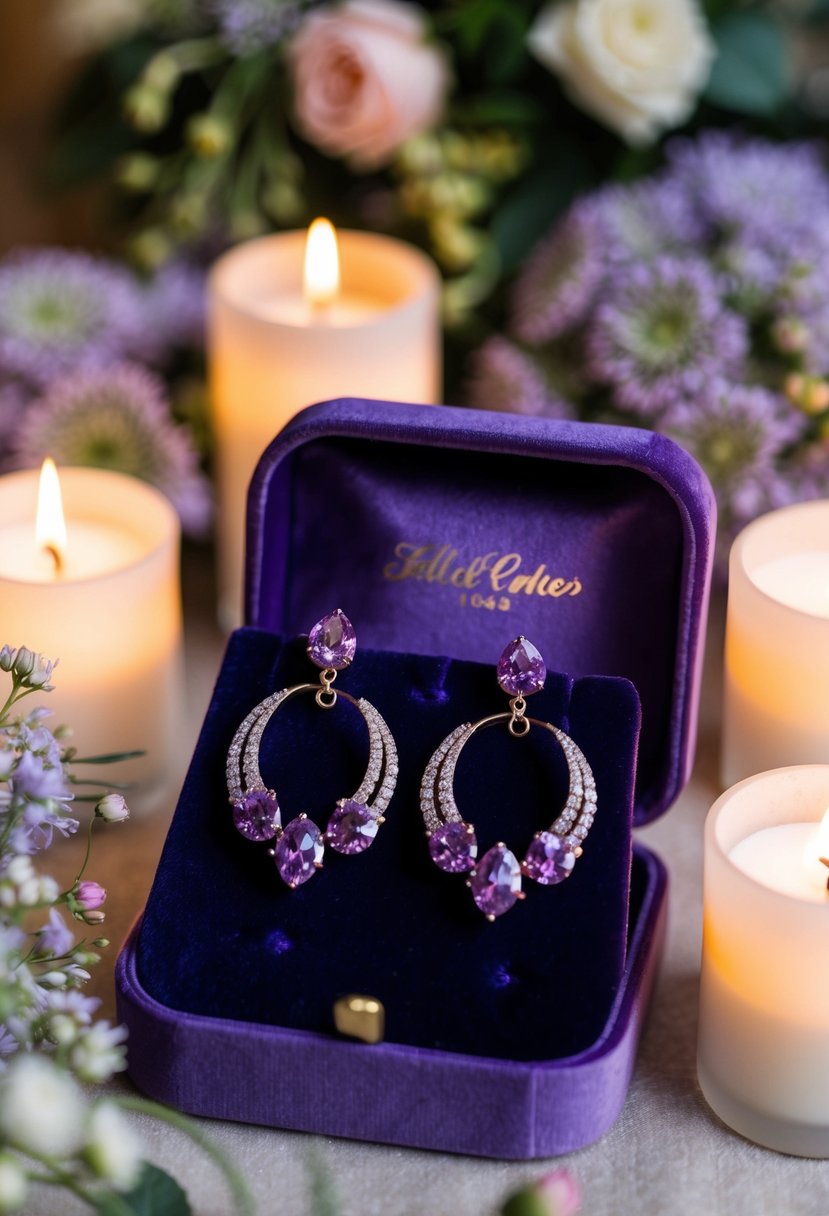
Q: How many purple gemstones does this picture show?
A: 8